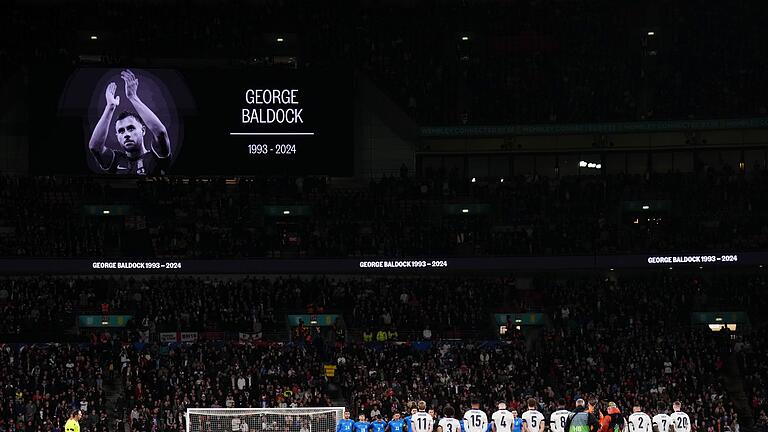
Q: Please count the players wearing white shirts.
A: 9